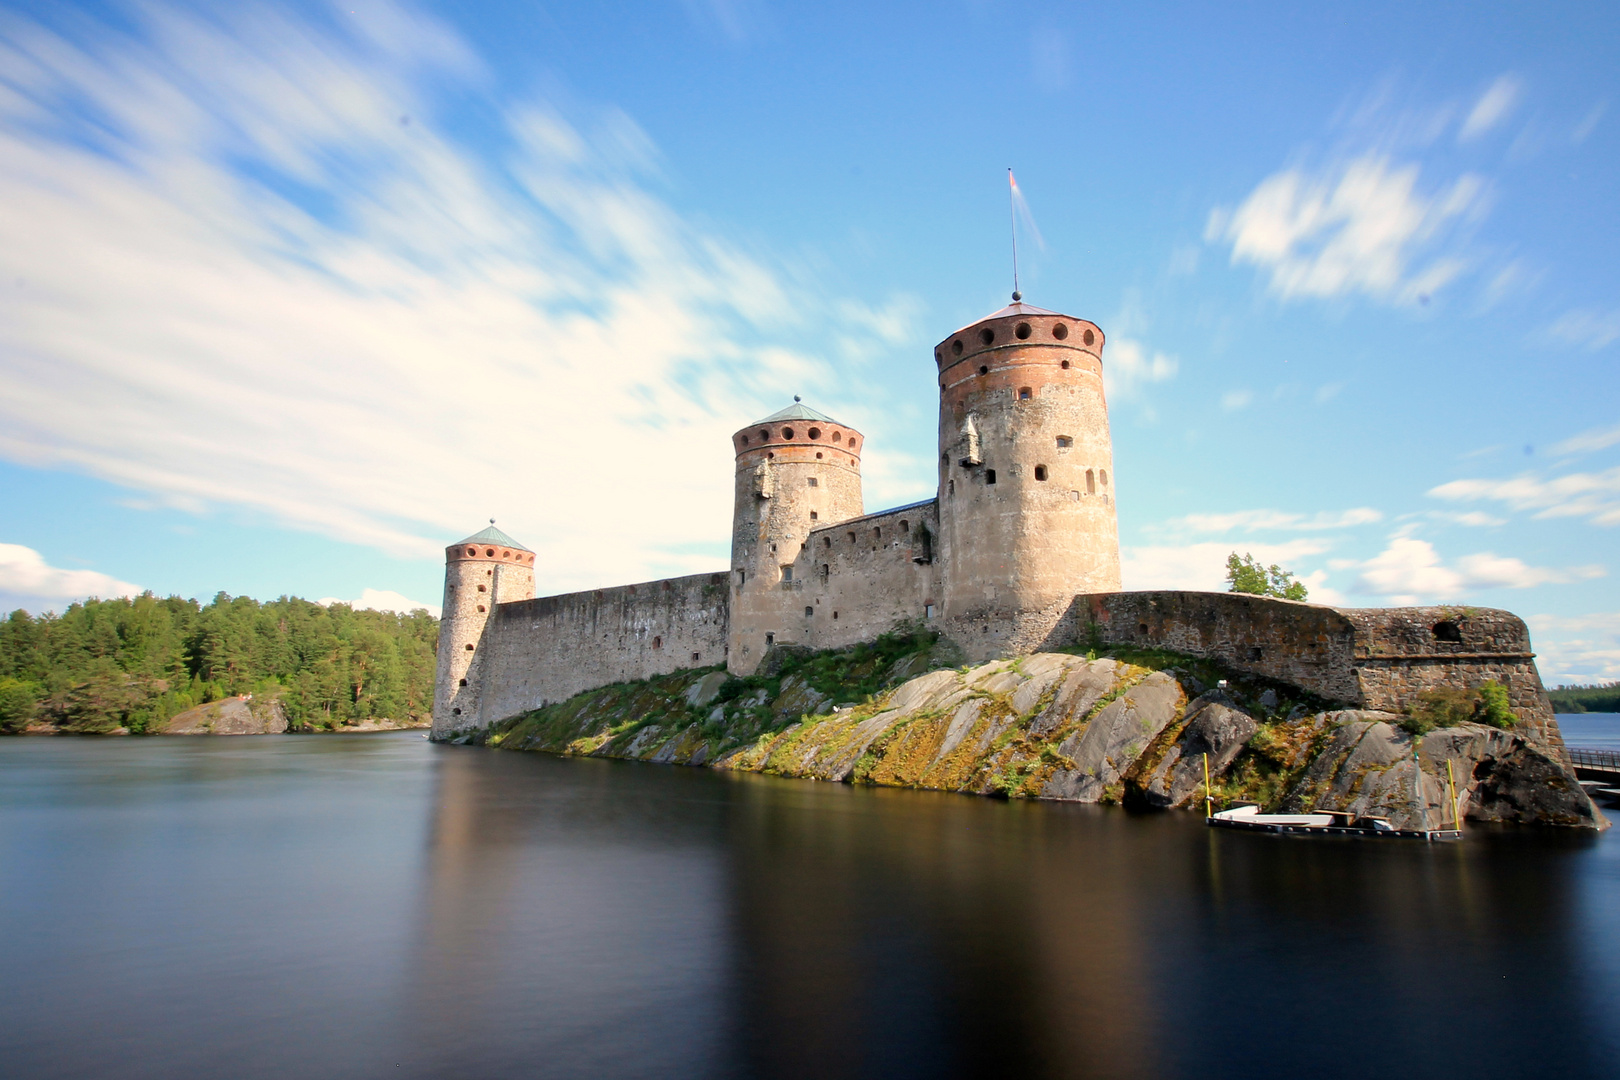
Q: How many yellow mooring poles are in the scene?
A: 2